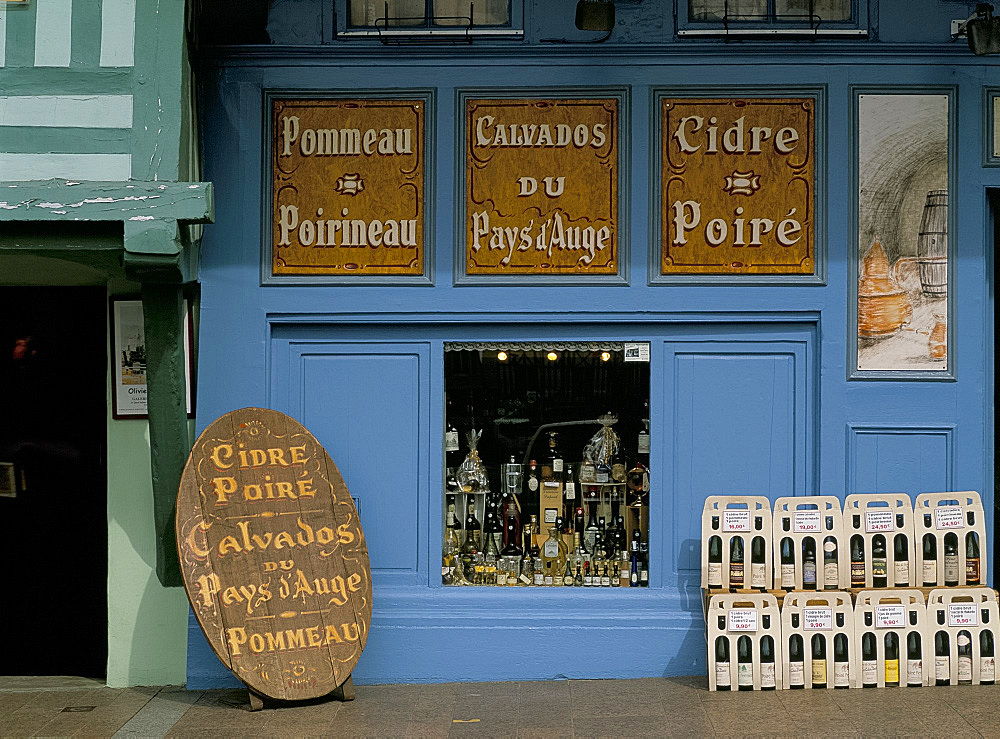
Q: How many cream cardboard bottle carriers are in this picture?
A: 8